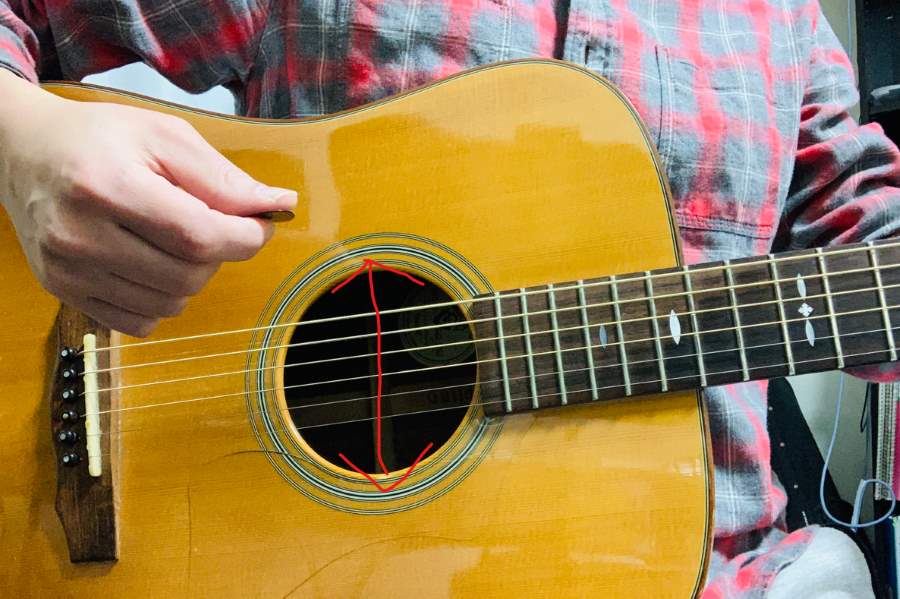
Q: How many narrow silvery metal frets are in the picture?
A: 11